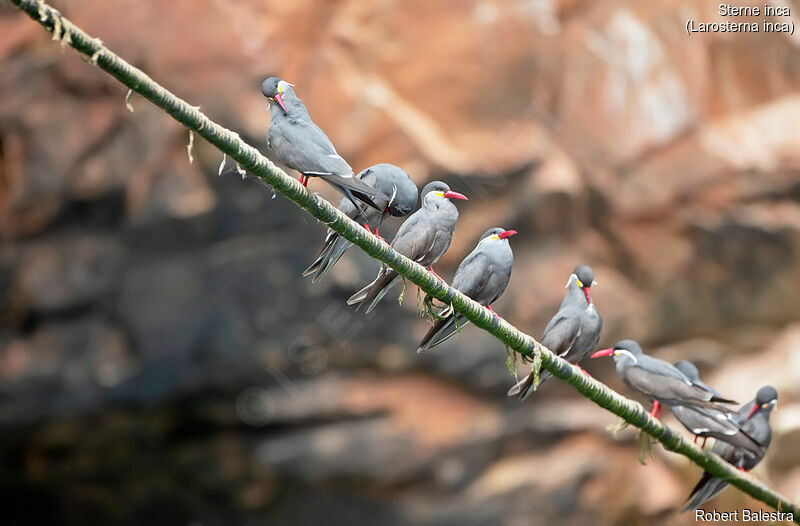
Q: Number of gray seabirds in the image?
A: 8